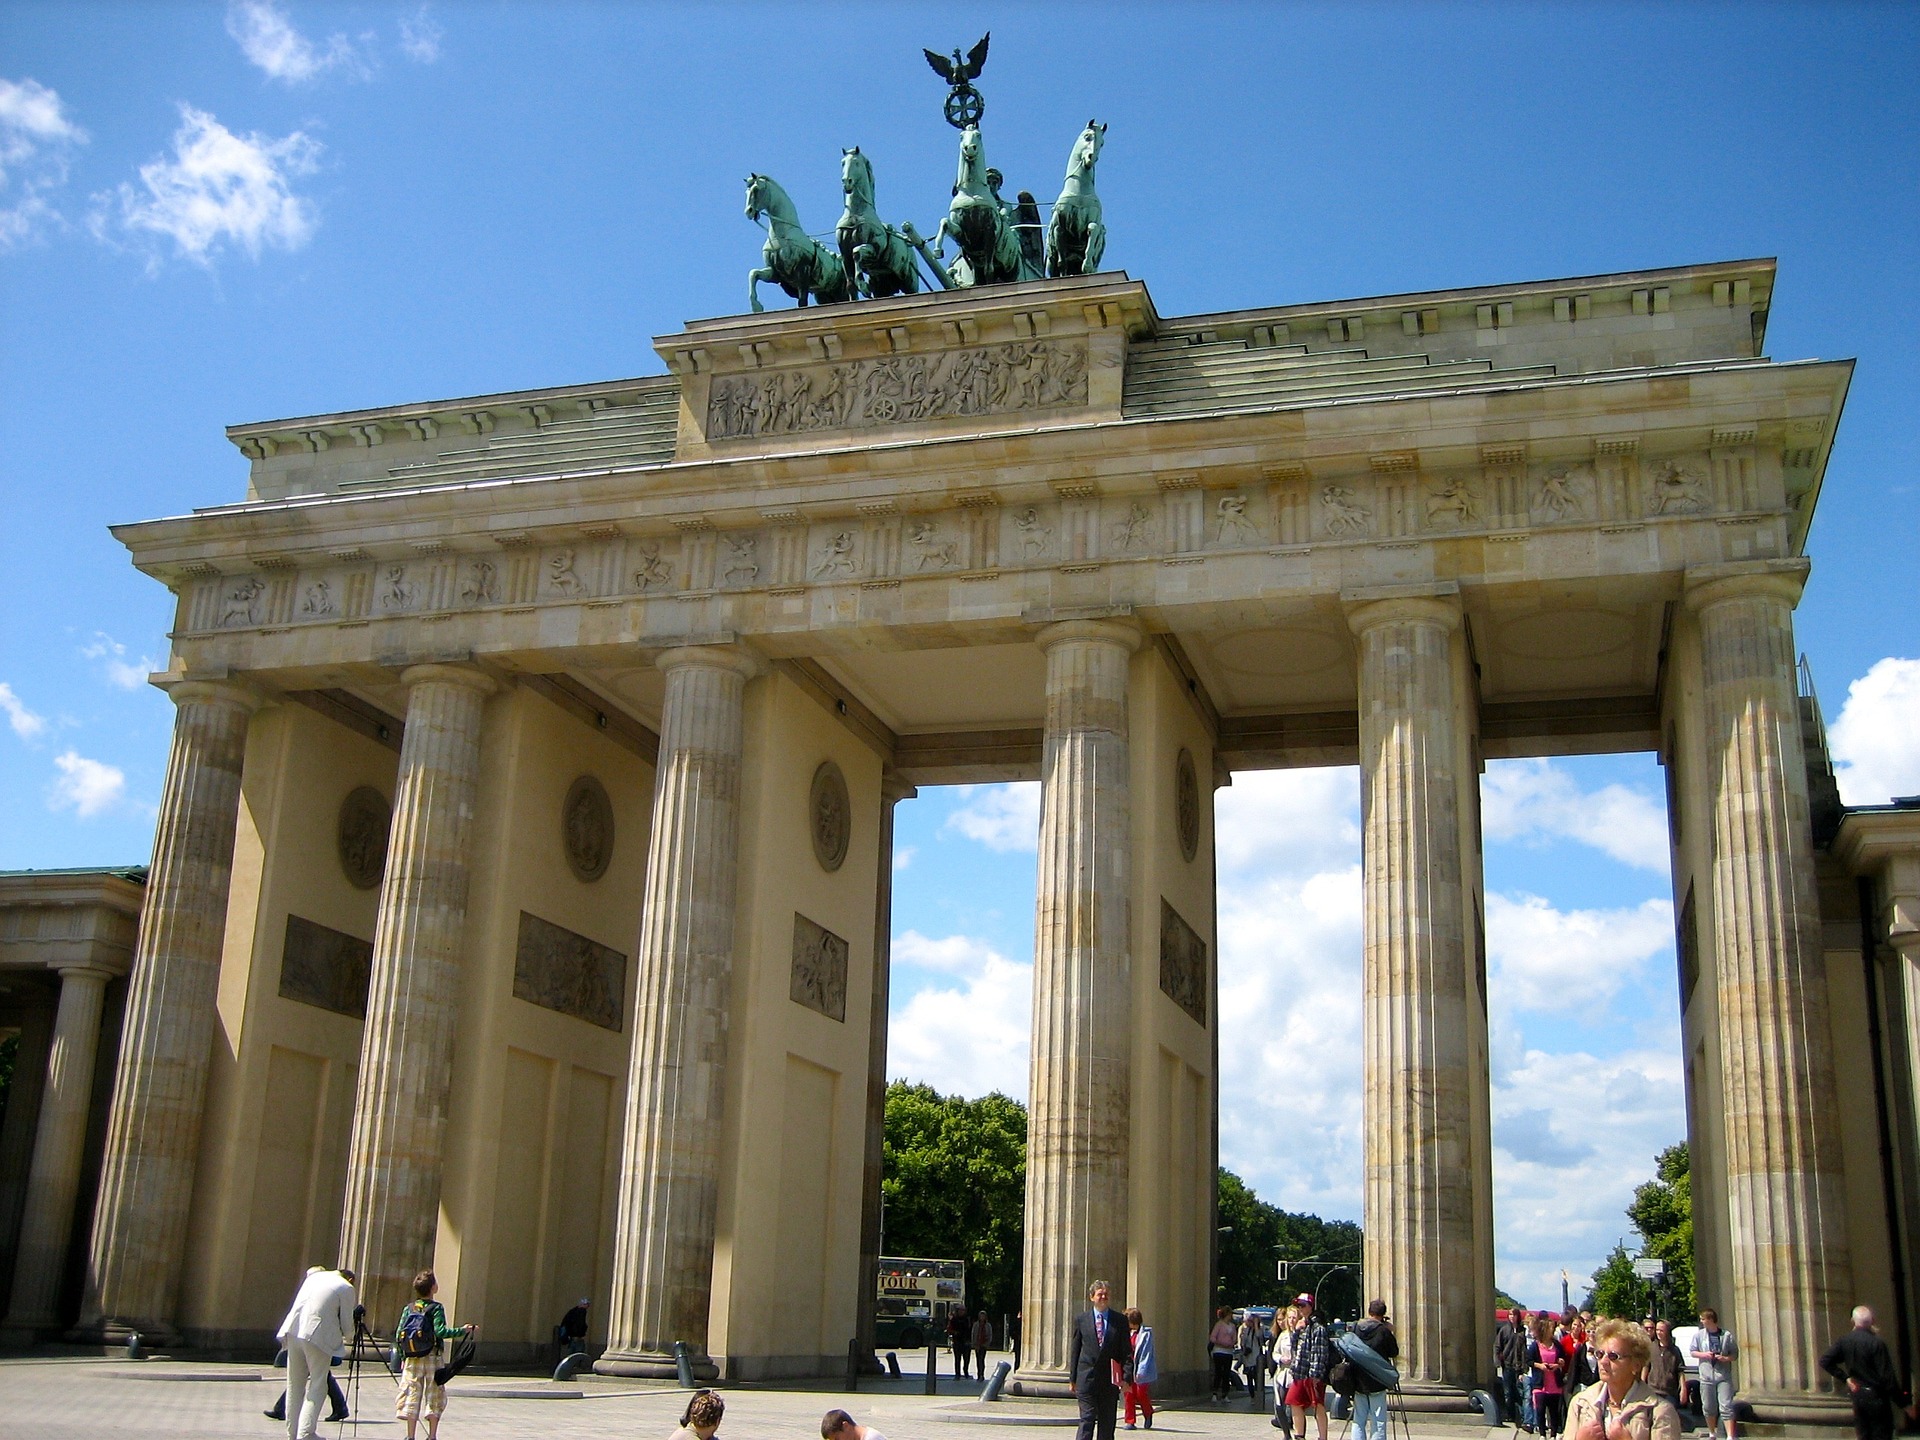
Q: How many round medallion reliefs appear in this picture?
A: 4